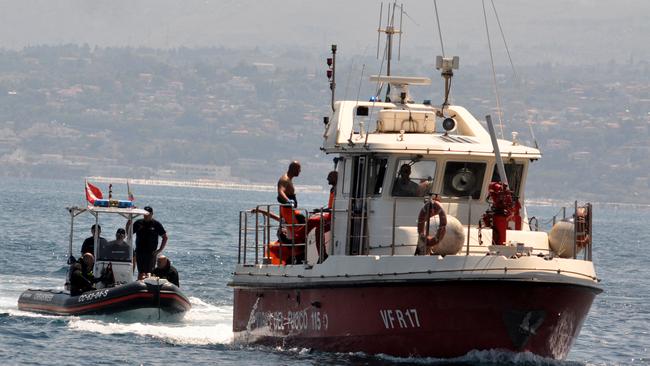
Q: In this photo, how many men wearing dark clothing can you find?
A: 5